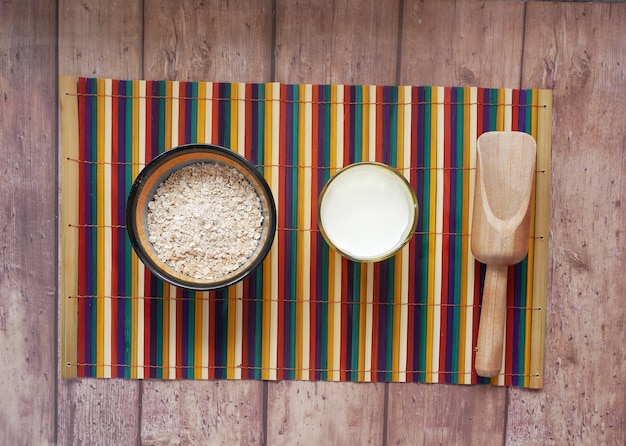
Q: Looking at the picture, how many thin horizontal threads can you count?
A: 5